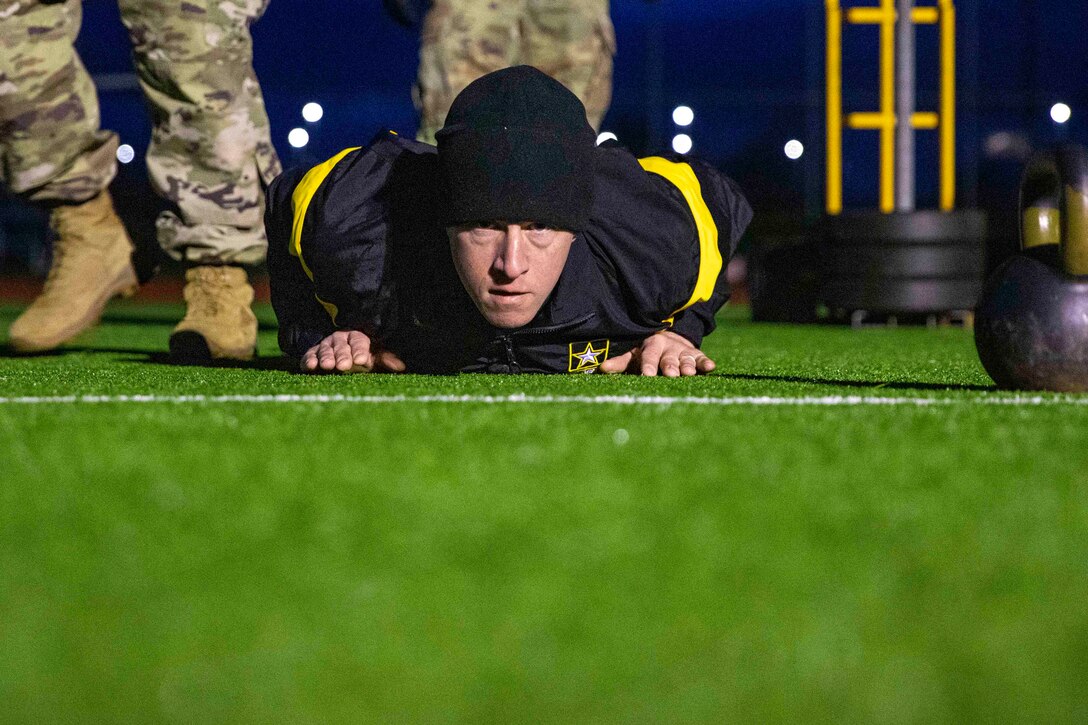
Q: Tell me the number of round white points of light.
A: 8